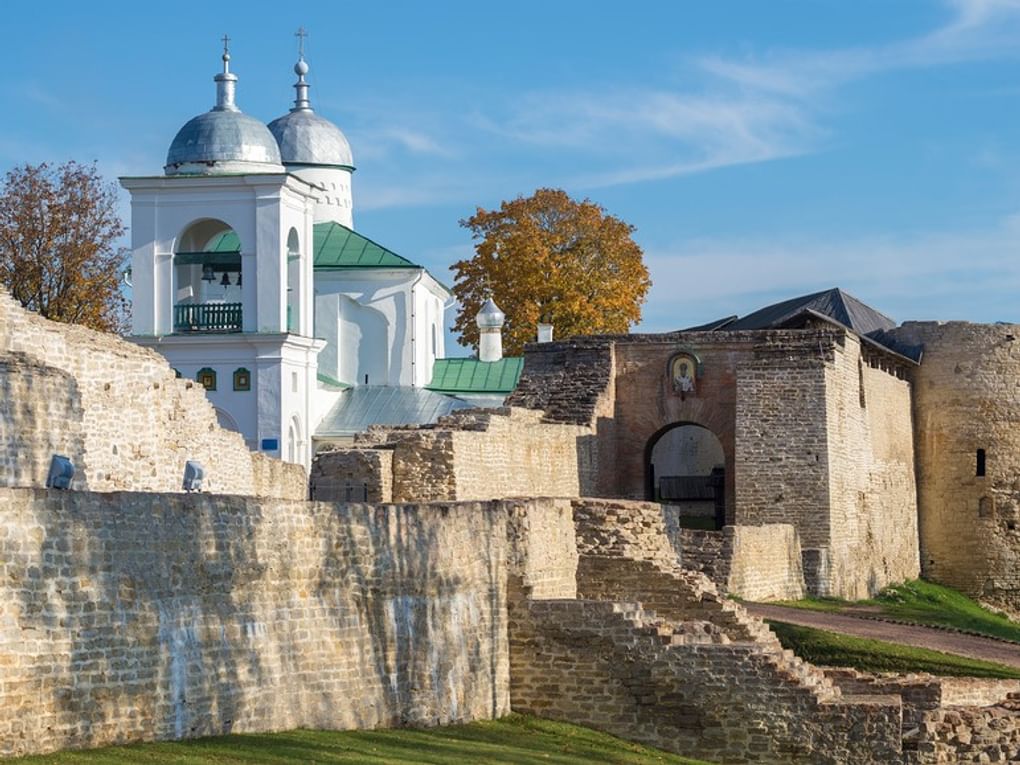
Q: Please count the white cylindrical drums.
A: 2